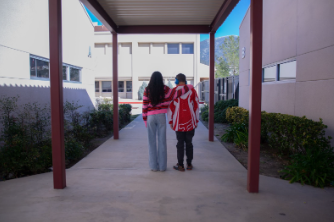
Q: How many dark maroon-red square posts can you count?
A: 4